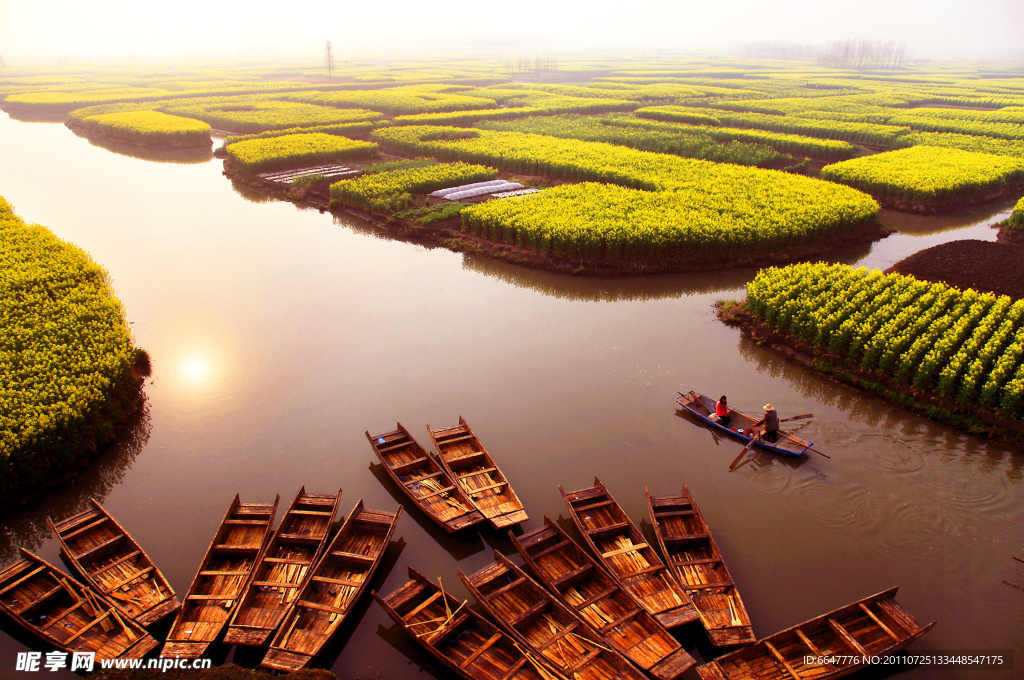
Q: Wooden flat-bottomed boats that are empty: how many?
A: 13